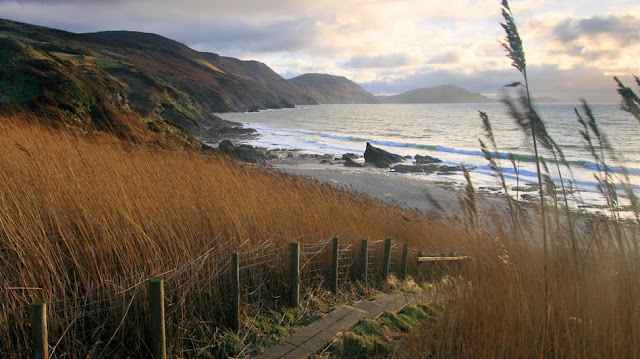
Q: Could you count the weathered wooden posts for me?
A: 8